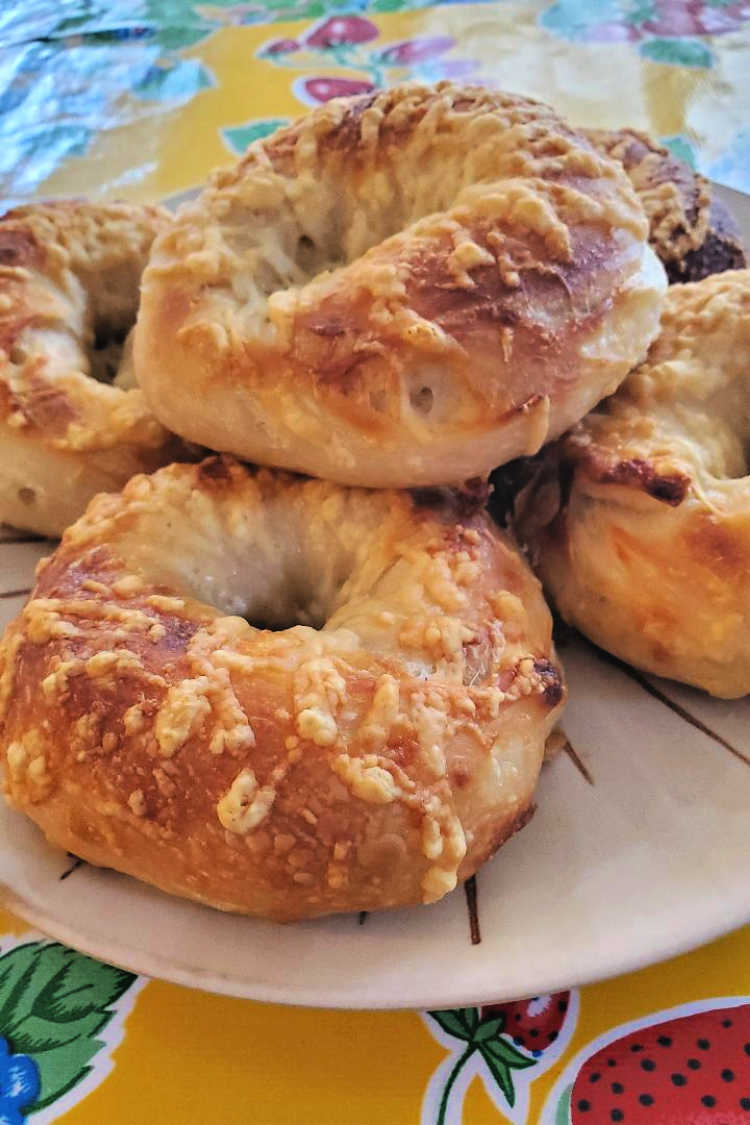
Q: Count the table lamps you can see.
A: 0